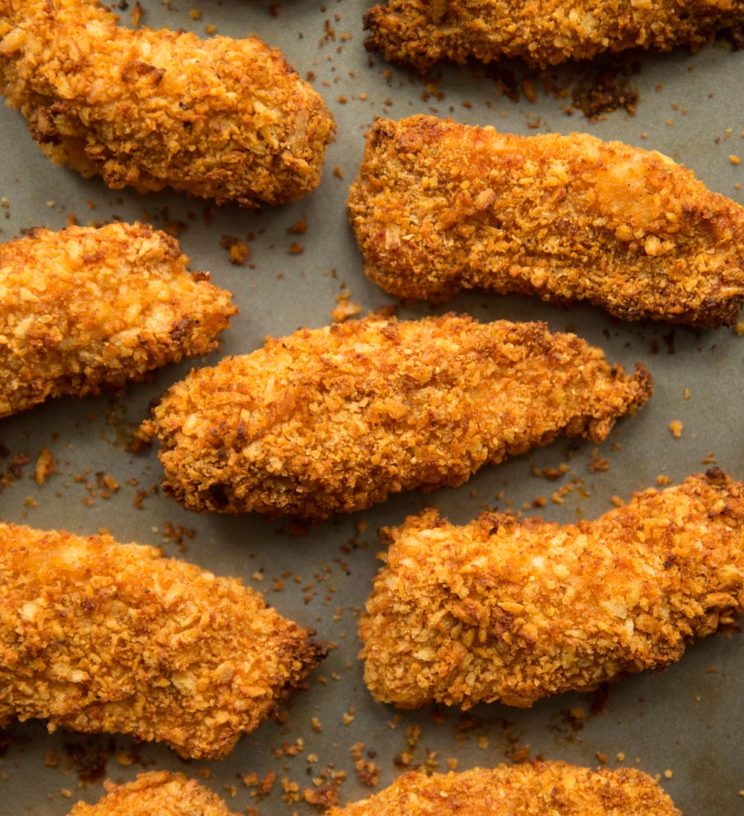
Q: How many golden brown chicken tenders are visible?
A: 9